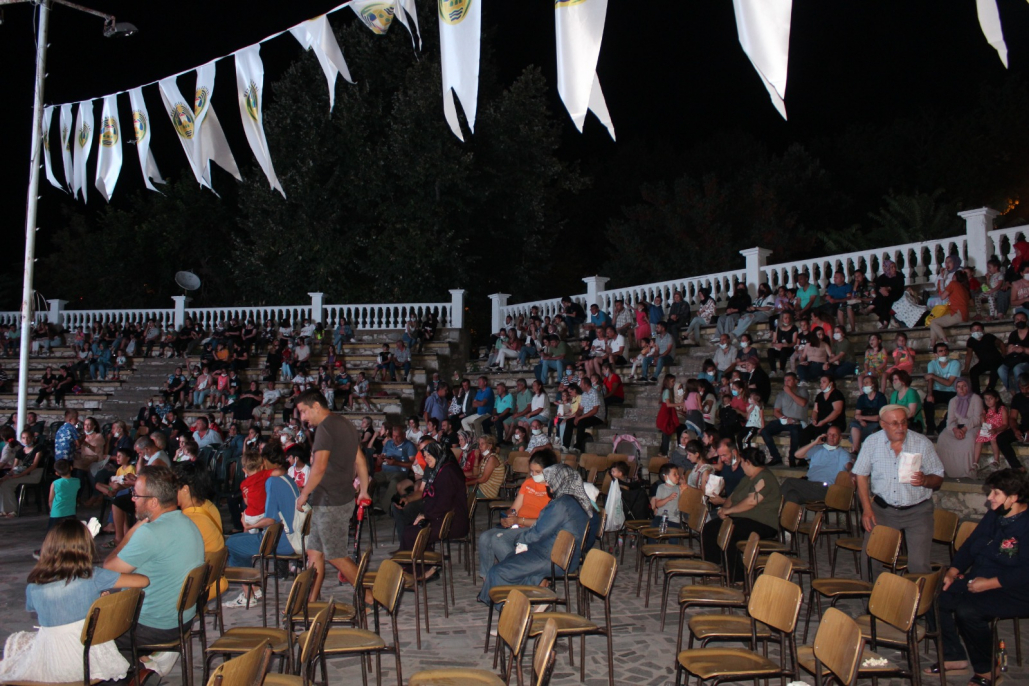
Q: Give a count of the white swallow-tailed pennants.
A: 14